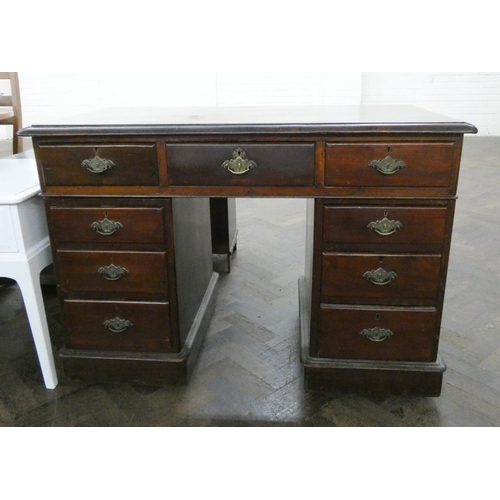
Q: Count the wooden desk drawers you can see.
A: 9